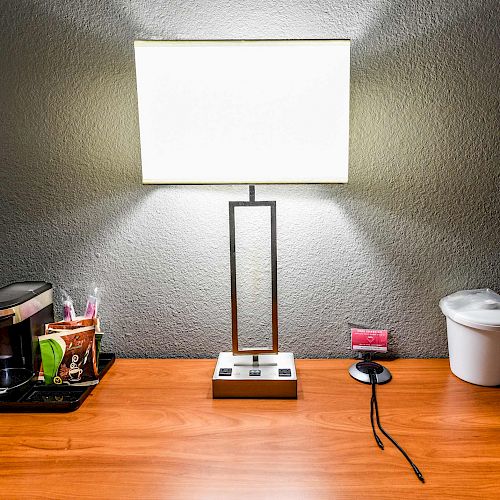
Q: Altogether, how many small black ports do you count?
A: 3